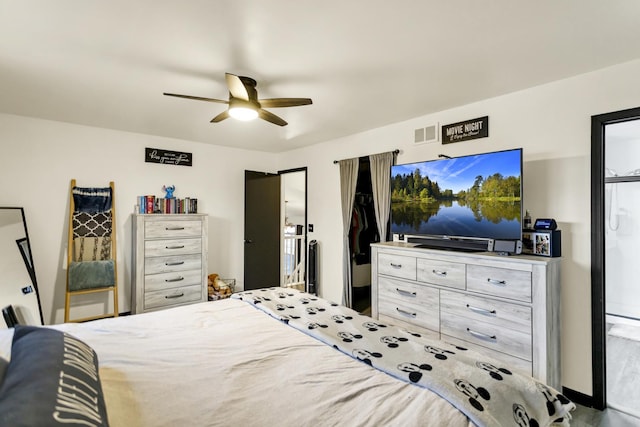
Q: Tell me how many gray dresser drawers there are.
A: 12